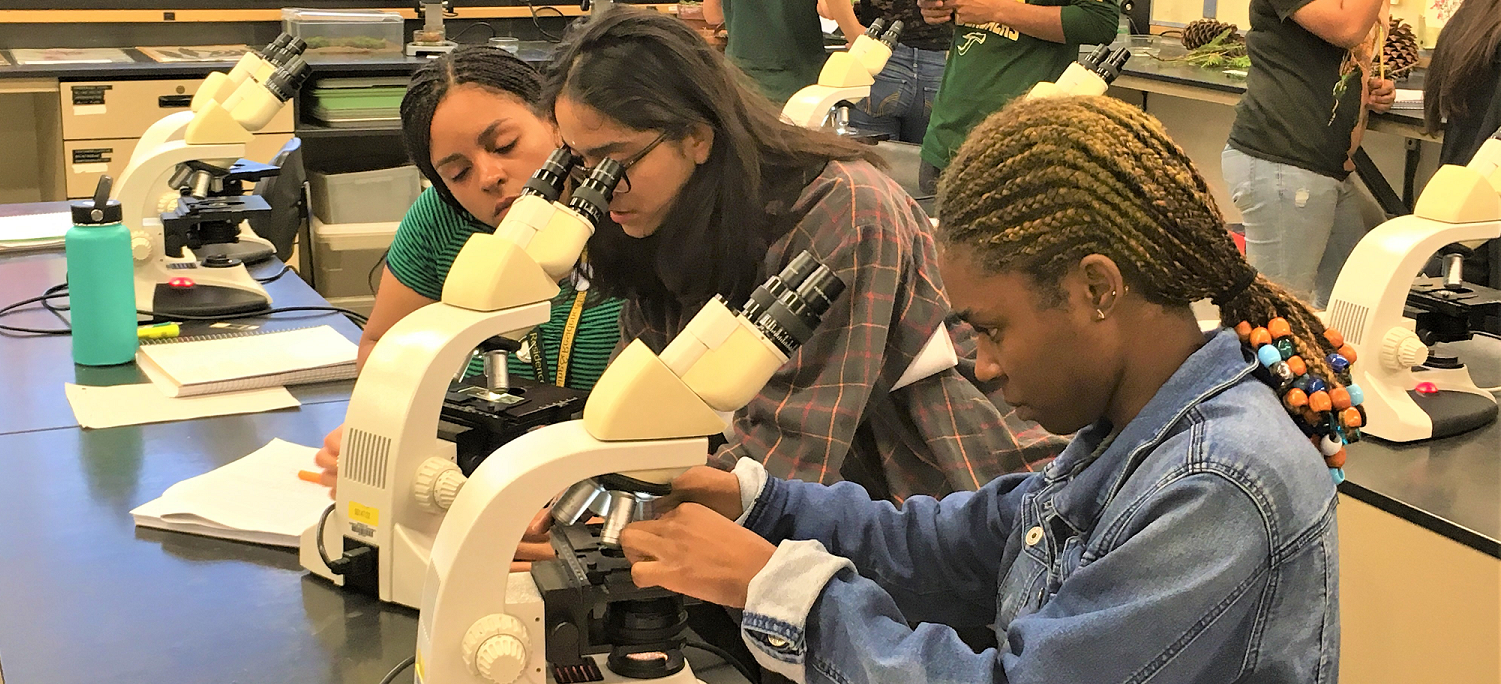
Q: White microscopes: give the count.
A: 7